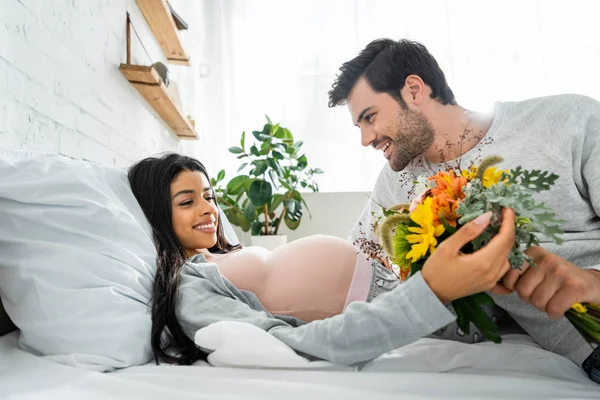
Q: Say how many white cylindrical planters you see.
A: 1